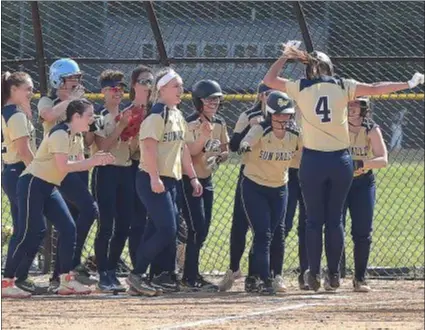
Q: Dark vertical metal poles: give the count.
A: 3